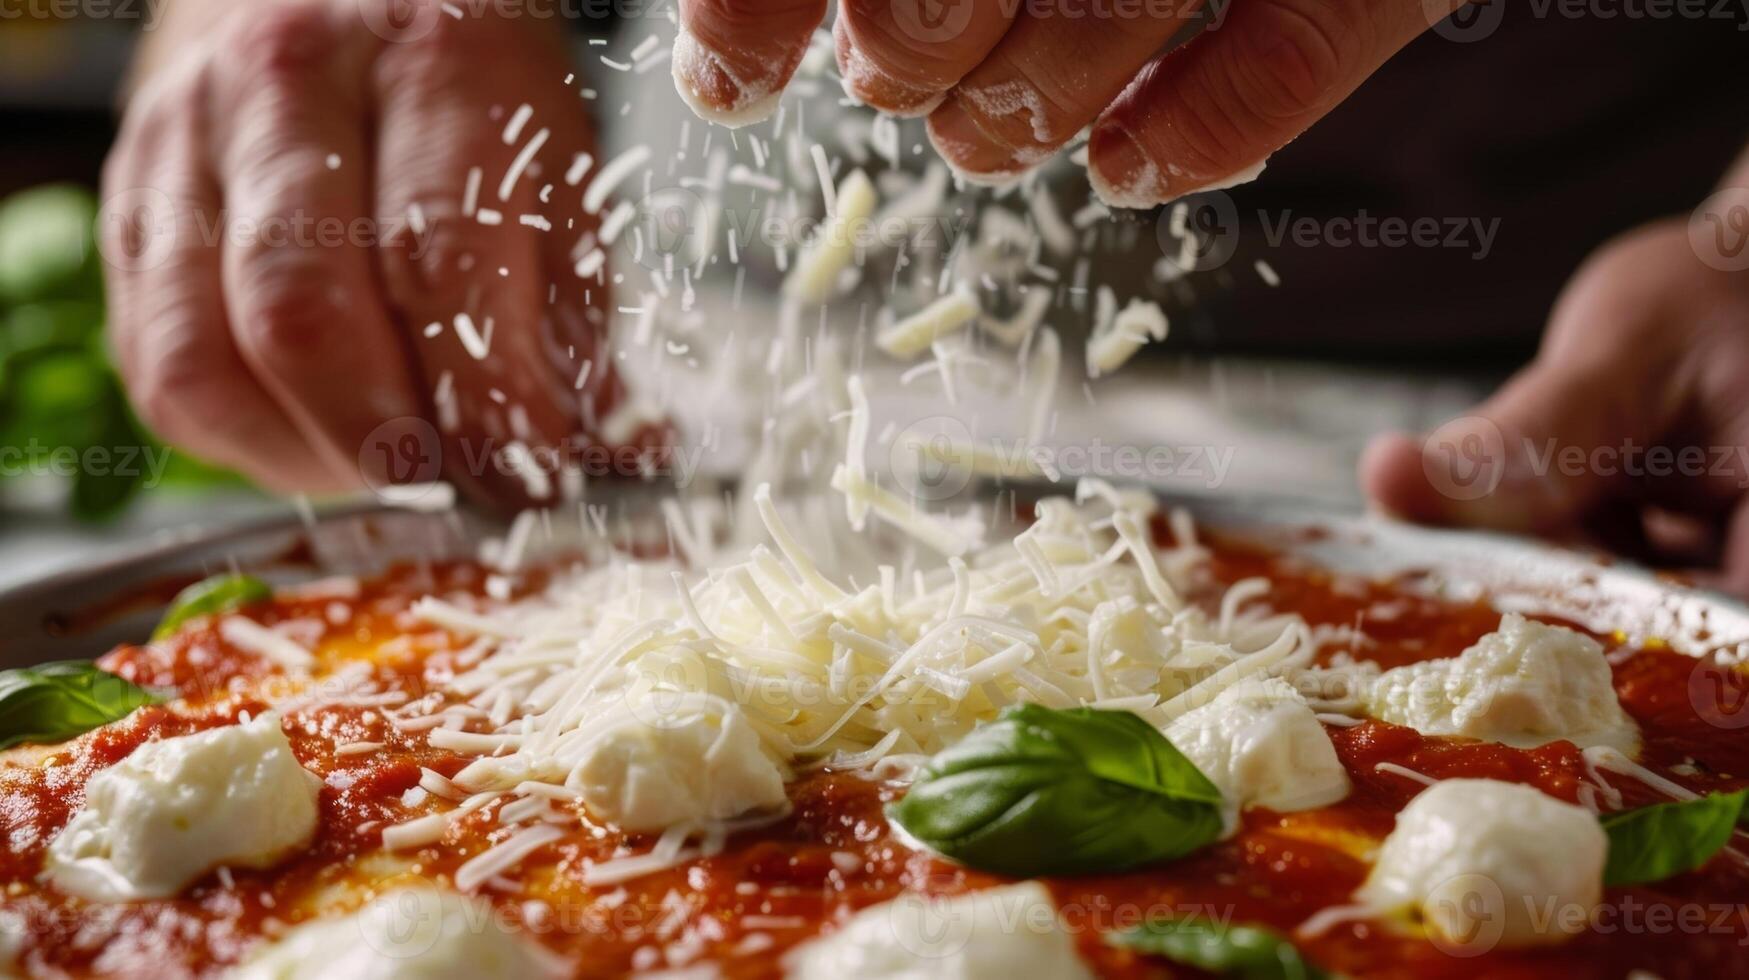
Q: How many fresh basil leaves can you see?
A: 5